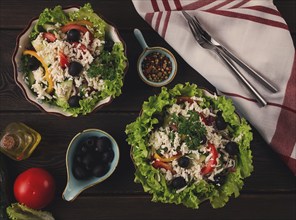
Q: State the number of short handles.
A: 2